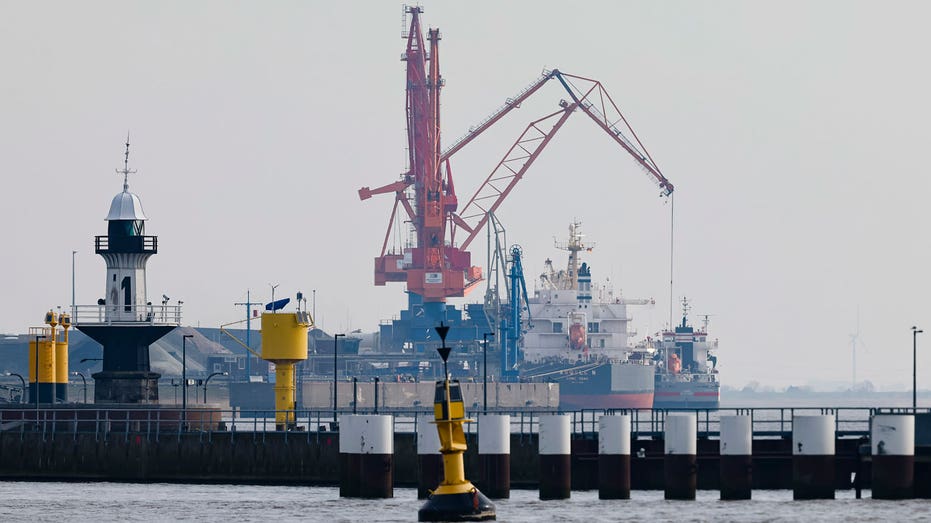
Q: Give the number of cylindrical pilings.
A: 9